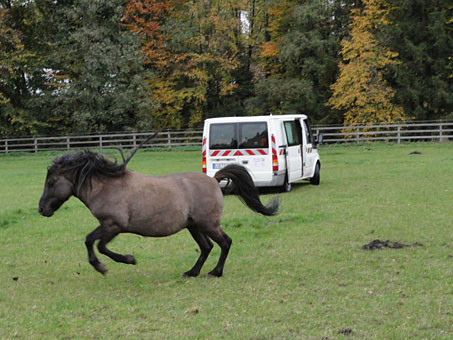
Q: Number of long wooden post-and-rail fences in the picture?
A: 1